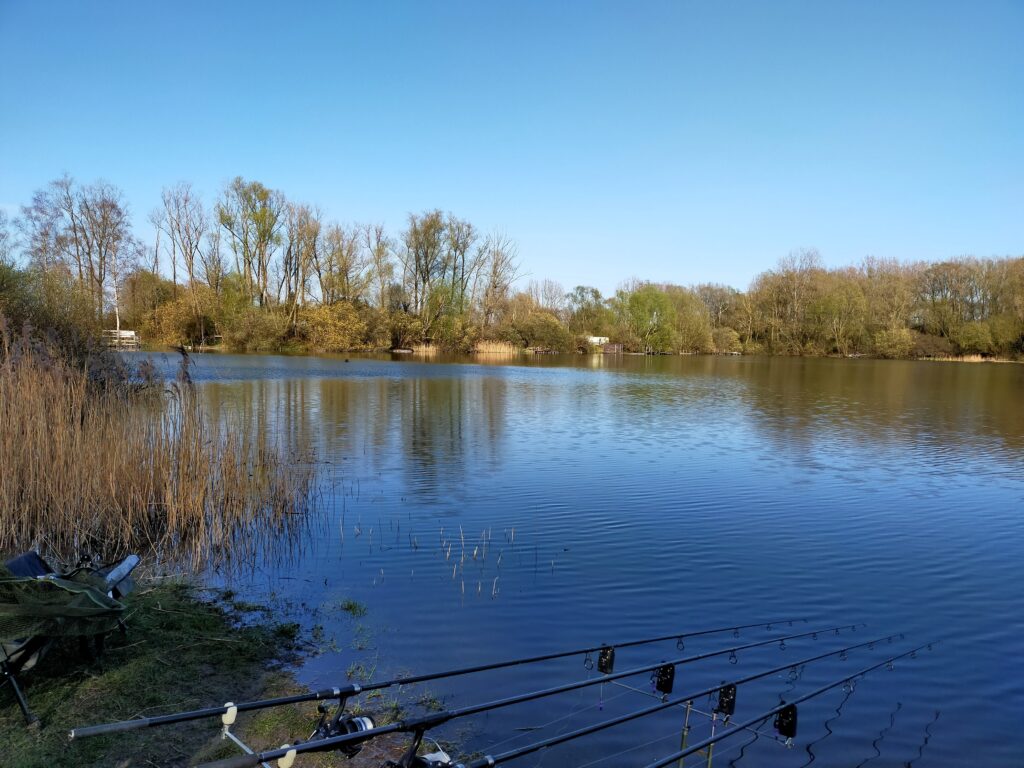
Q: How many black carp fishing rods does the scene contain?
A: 4